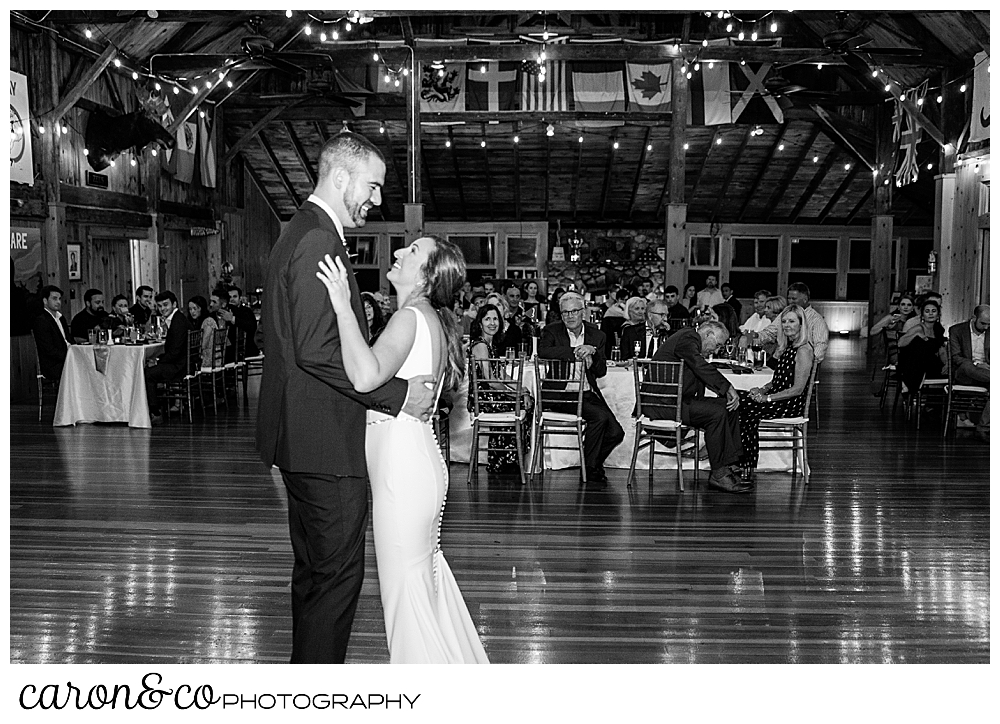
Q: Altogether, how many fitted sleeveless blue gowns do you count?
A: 0